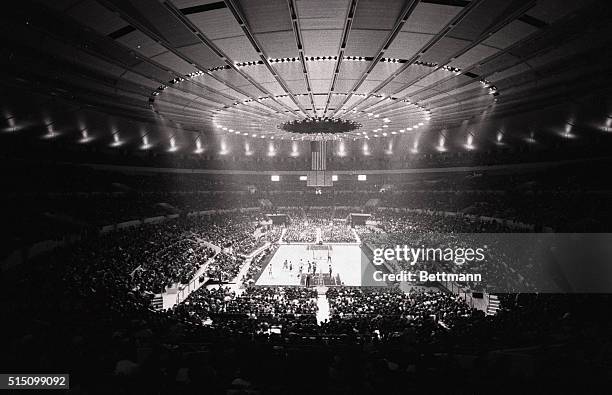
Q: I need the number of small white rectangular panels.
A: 4